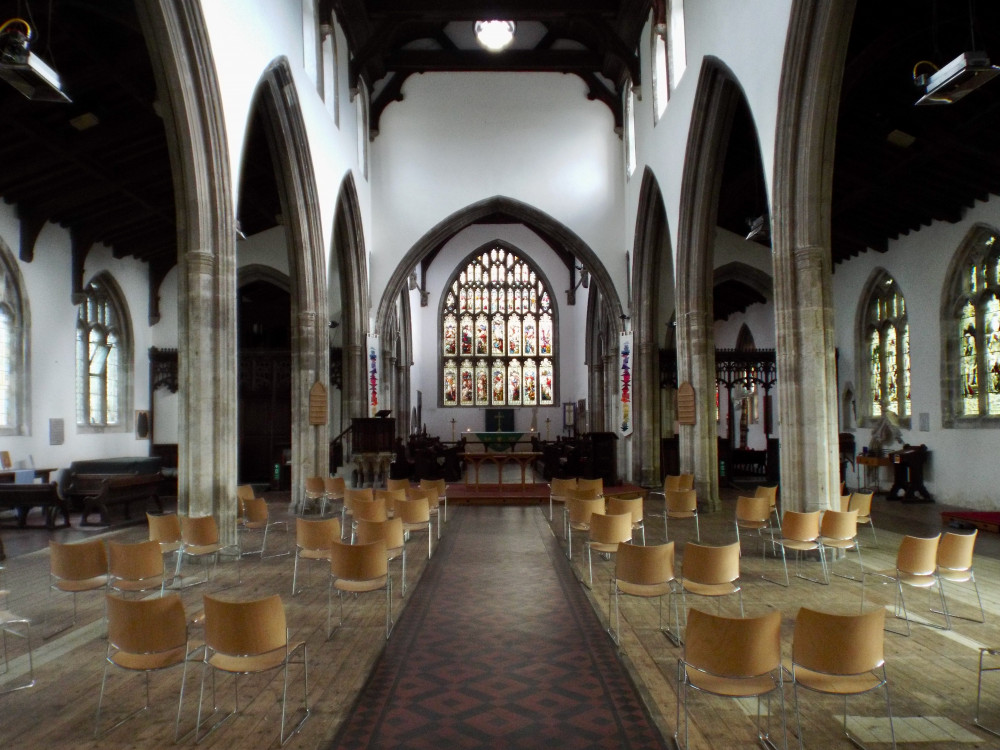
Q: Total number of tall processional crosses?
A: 2